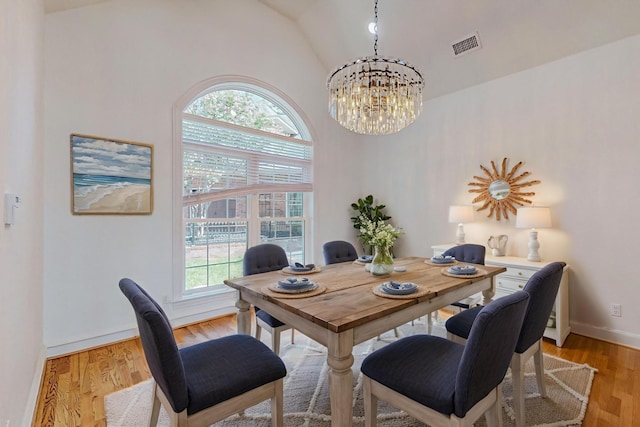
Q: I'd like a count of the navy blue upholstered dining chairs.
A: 6